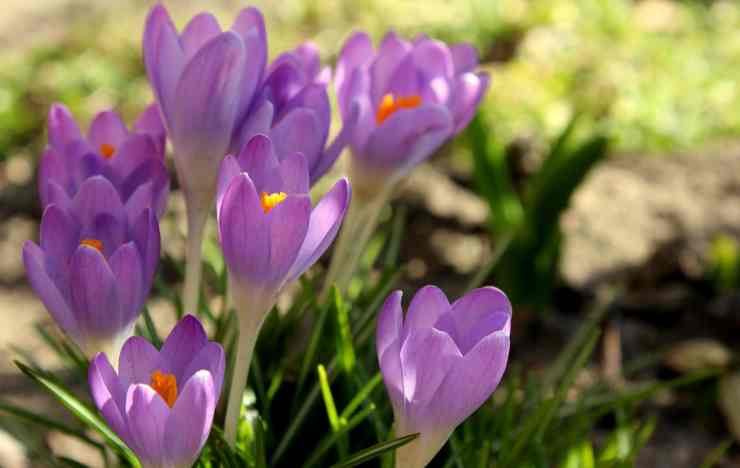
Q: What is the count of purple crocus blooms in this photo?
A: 8